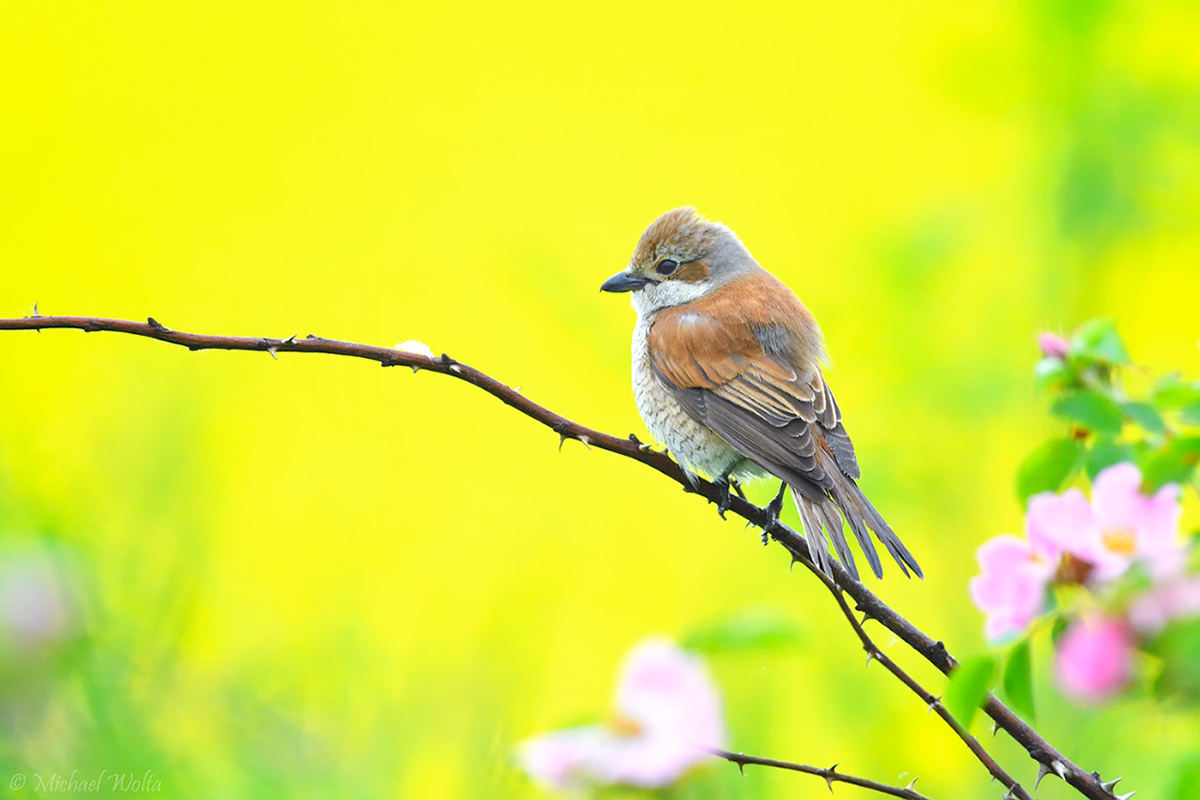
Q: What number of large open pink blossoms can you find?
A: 3